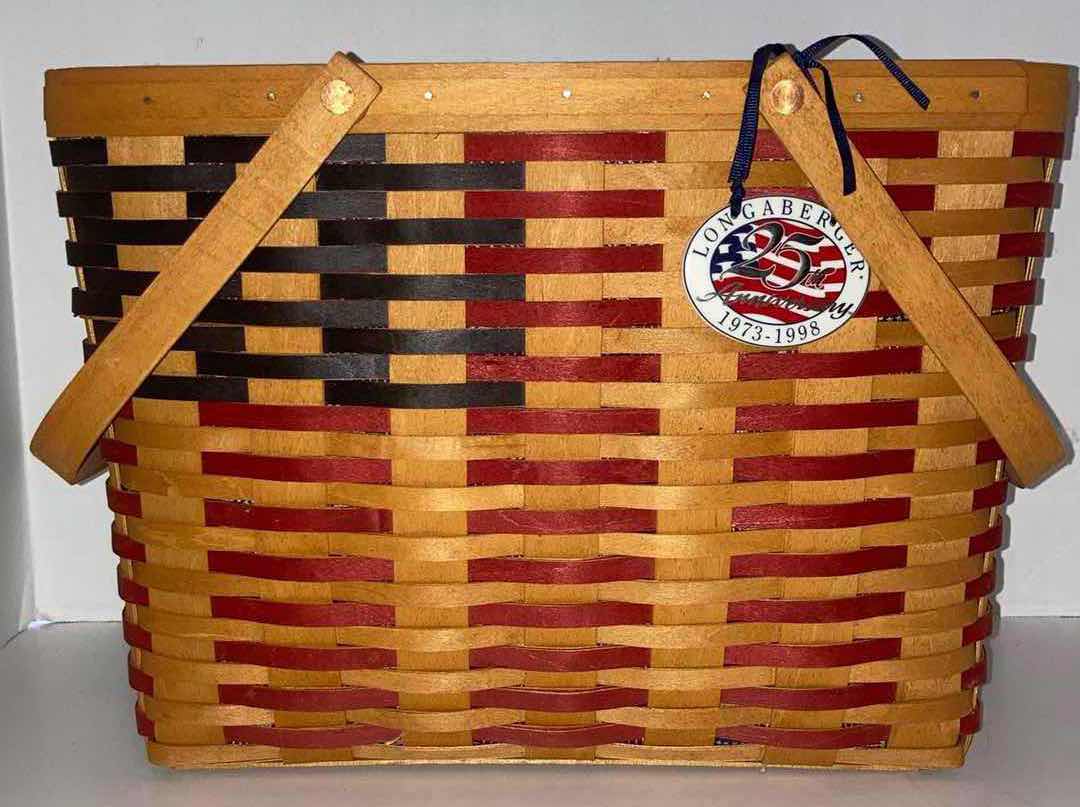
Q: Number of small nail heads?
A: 7